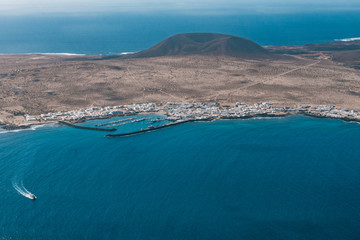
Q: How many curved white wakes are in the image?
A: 1